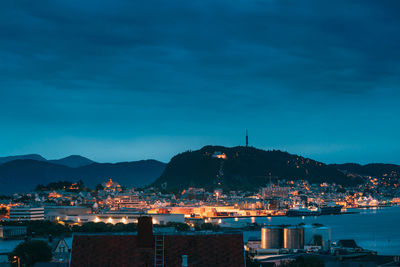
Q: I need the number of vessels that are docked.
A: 2